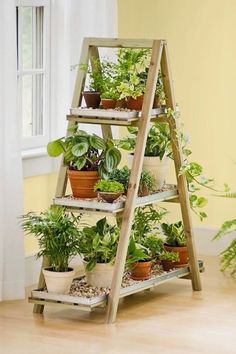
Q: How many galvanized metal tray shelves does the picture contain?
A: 3